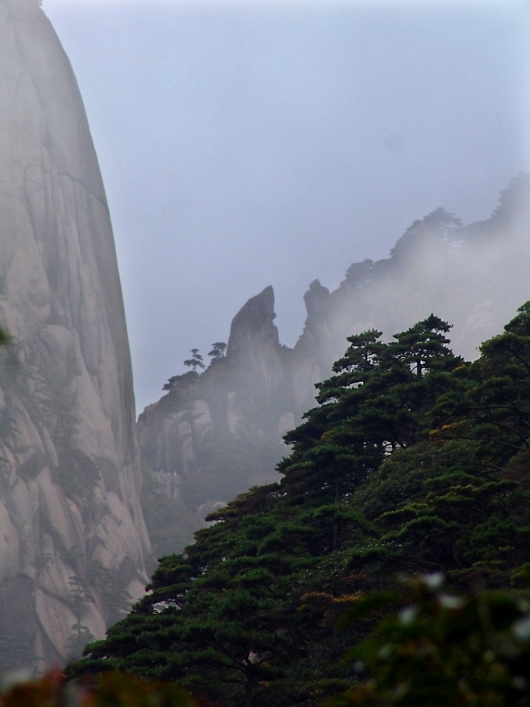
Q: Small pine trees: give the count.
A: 2